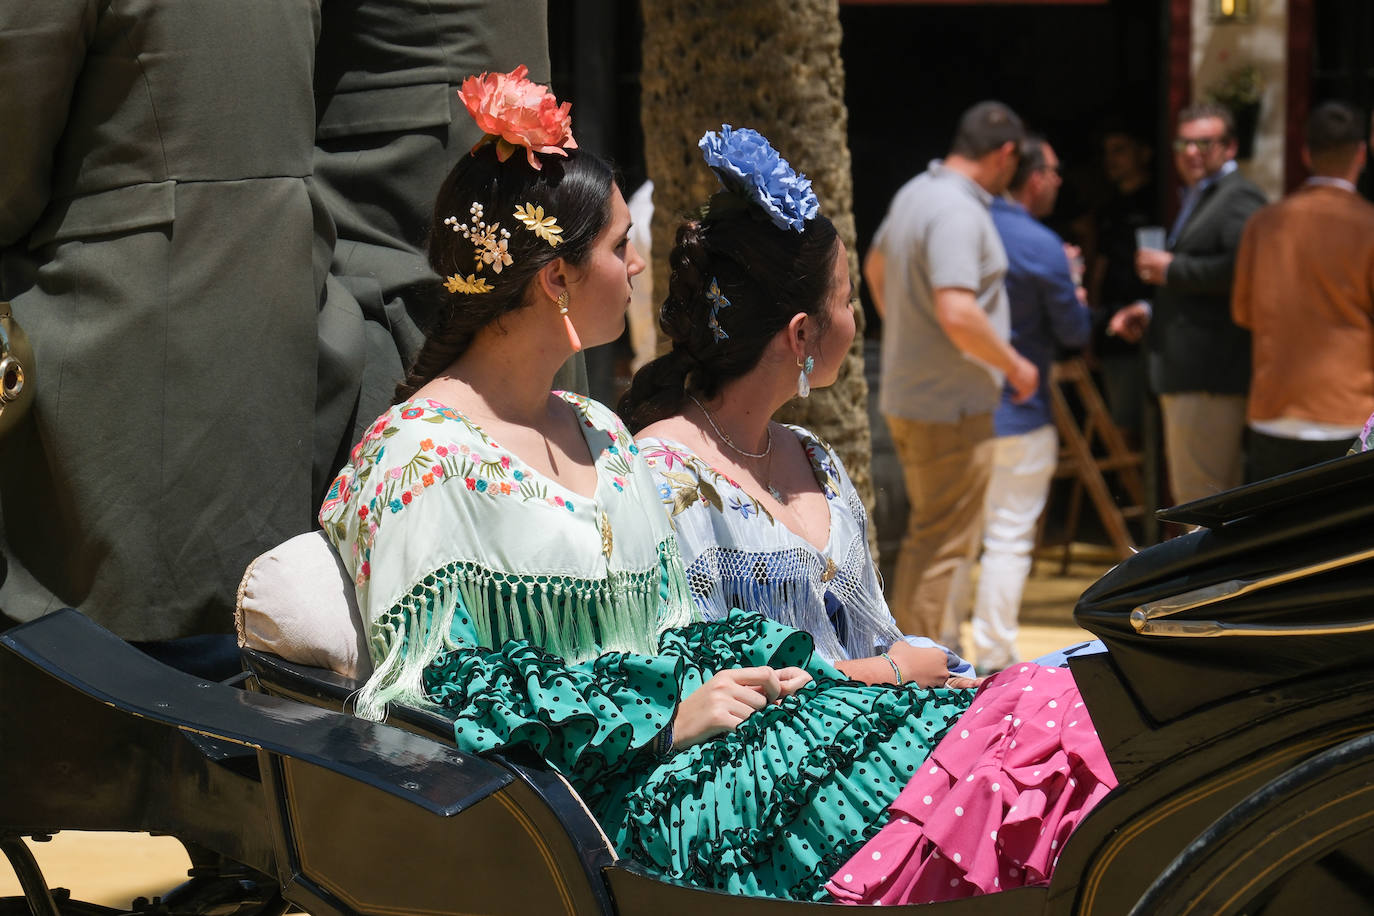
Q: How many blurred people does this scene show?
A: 5